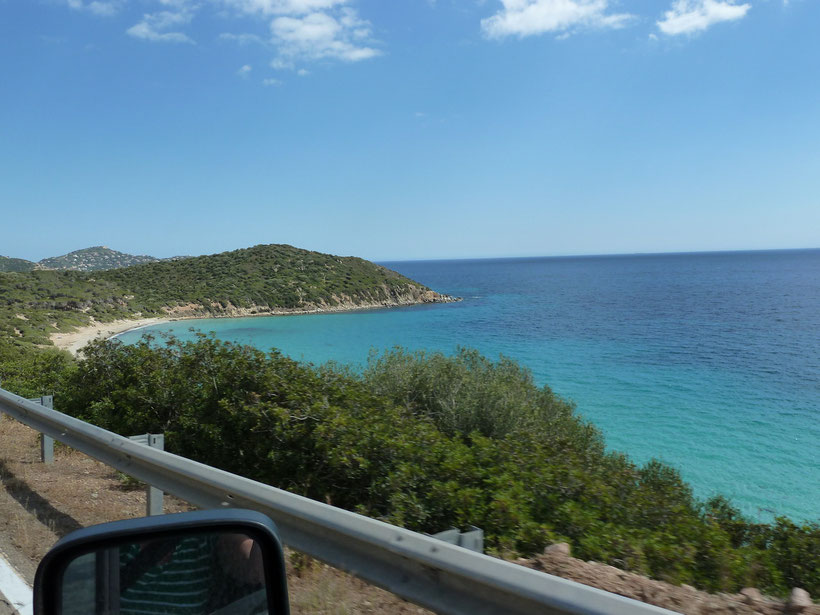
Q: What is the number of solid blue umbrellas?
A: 0